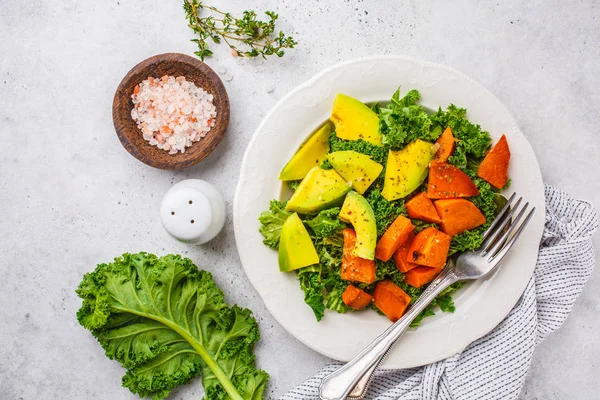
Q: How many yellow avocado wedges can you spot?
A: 7